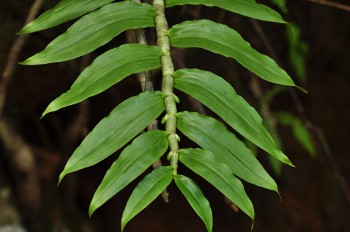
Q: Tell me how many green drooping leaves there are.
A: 12